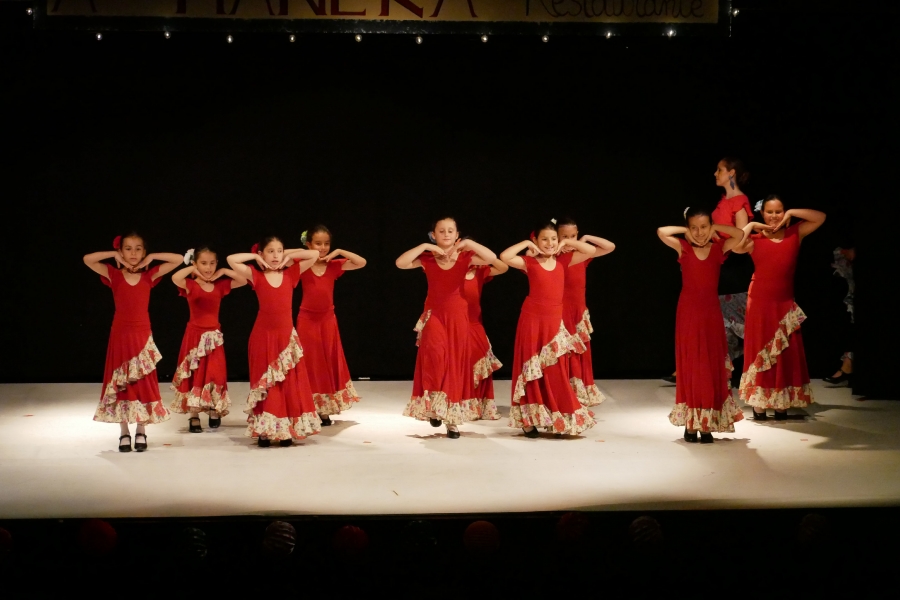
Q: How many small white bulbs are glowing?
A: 12